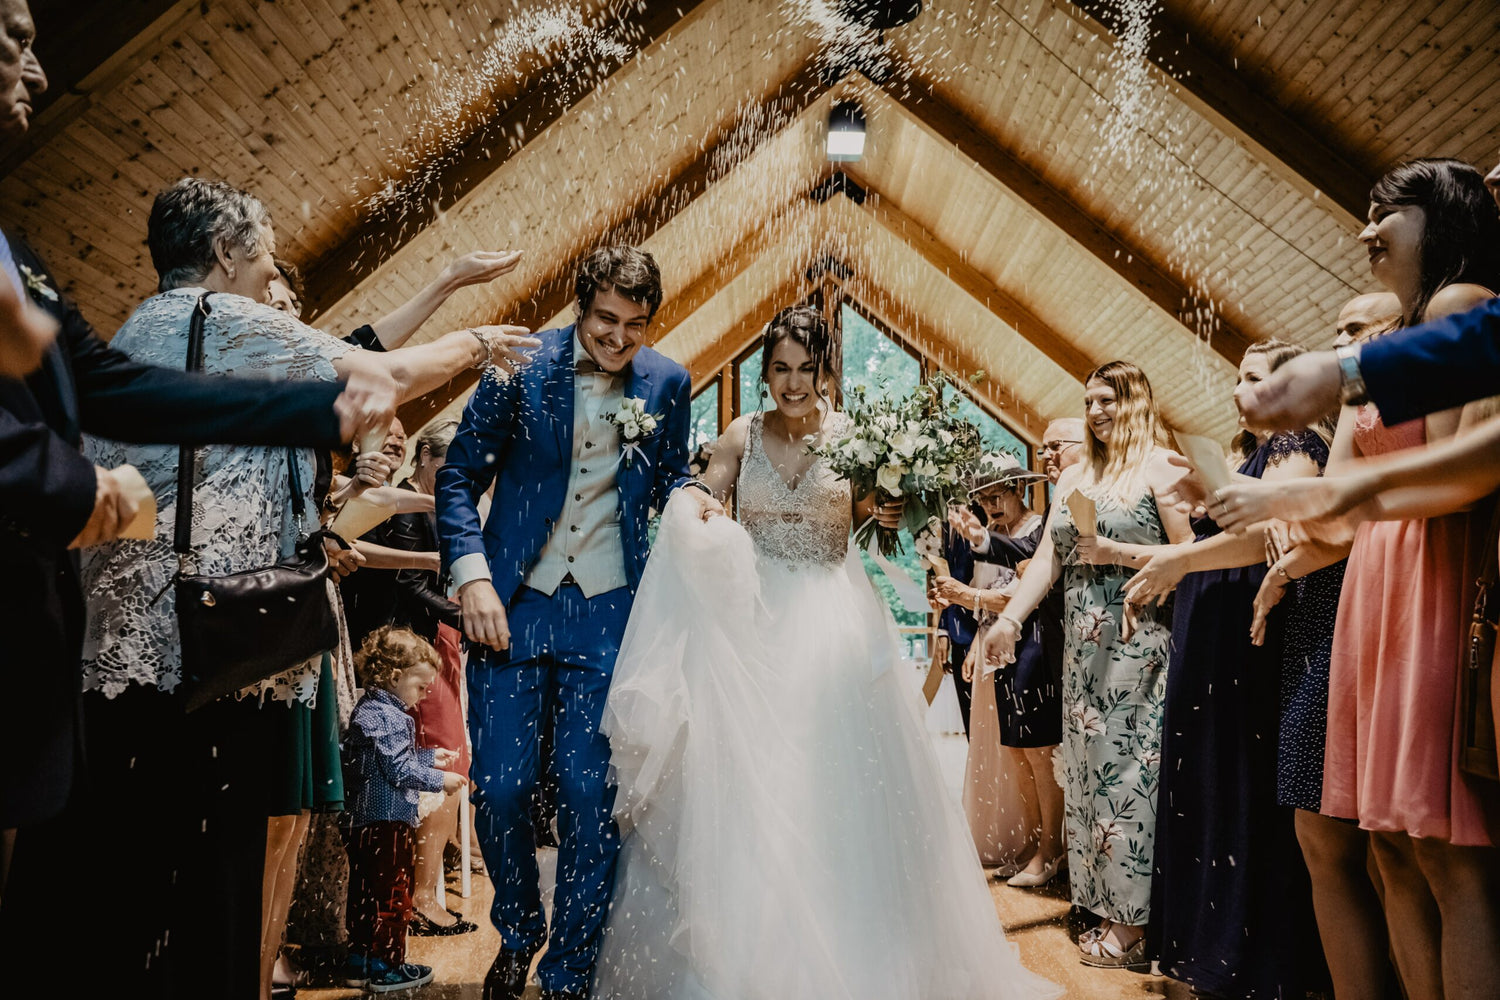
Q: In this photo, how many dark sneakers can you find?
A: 2